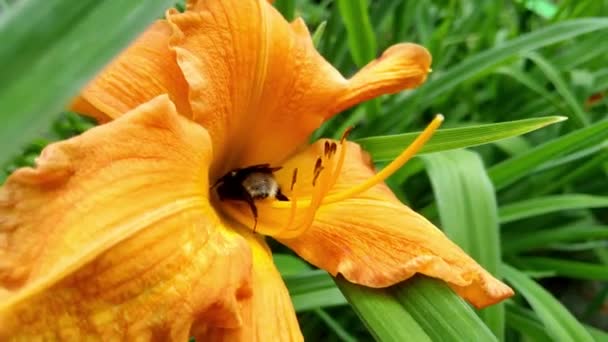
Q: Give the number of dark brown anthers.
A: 6